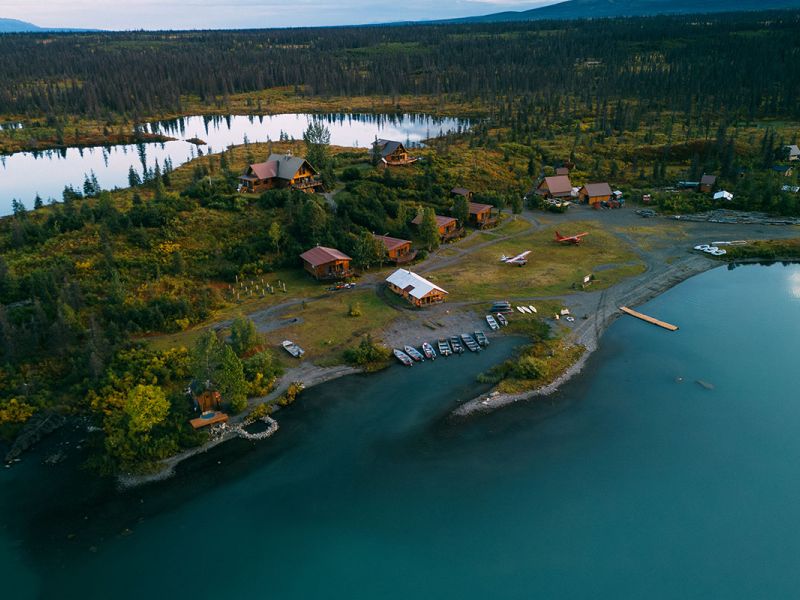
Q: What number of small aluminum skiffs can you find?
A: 10